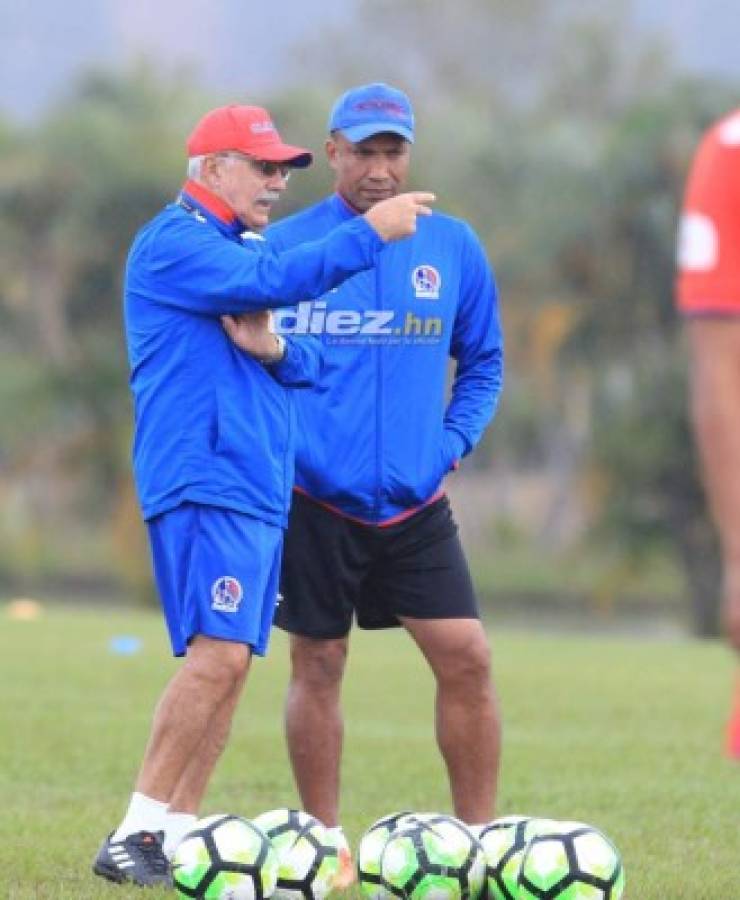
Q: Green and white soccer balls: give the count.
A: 6